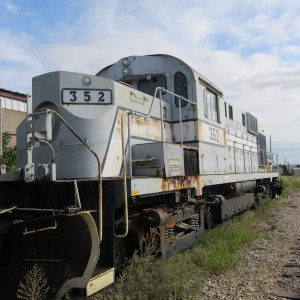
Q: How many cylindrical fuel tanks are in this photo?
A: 1